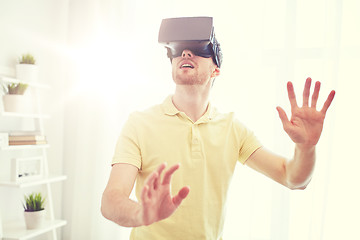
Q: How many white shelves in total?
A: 5